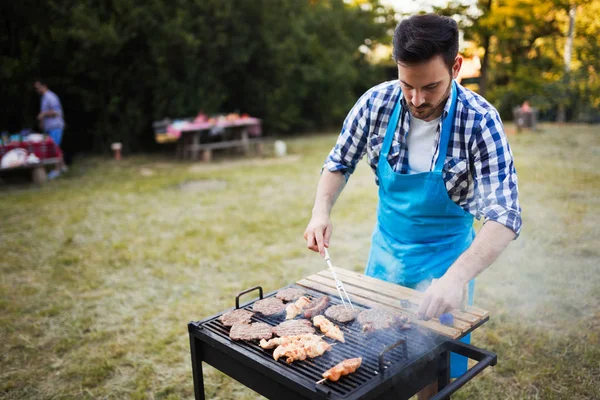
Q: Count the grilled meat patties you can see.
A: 7